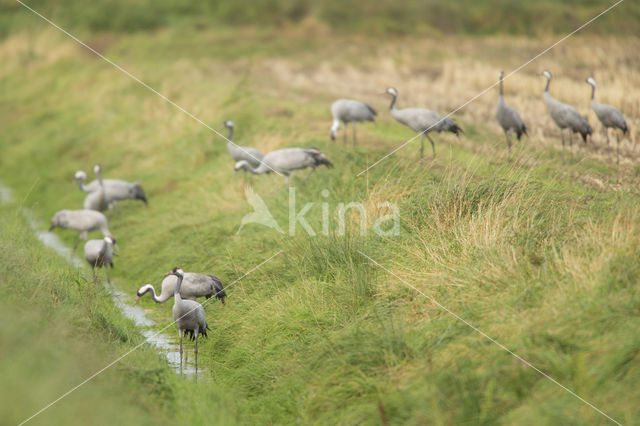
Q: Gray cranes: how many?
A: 13